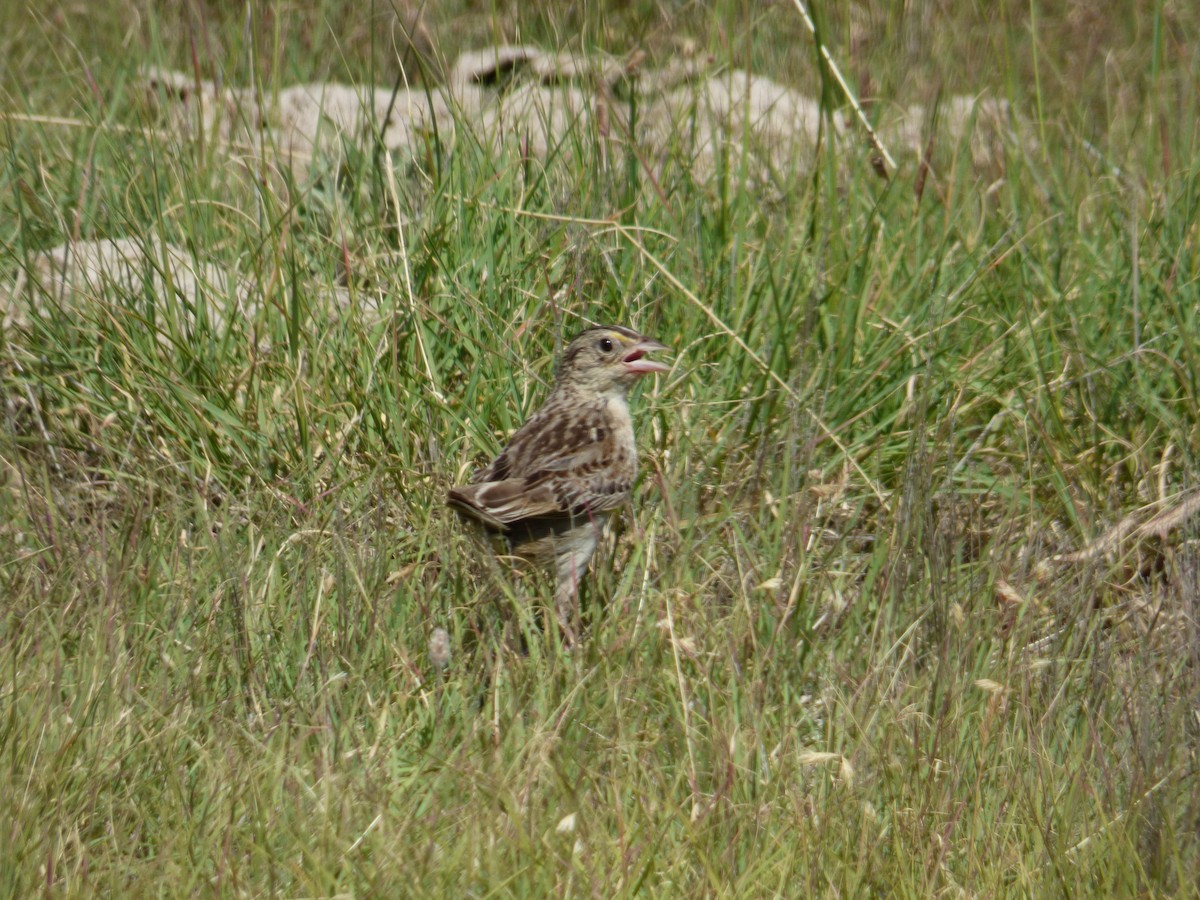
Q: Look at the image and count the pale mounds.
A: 2